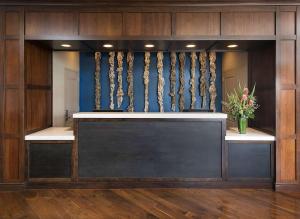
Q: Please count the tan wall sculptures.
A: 11